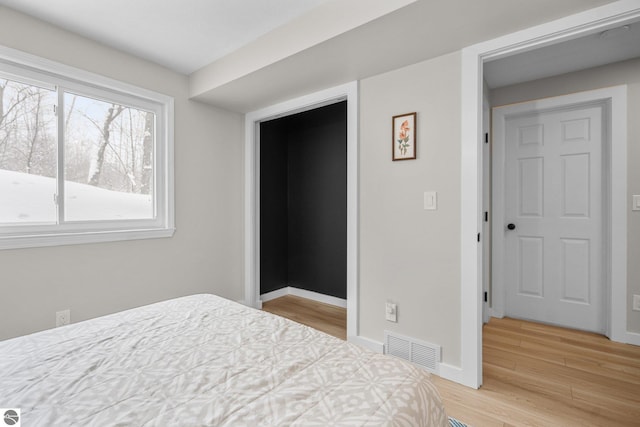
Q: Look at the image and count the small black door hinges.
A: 3